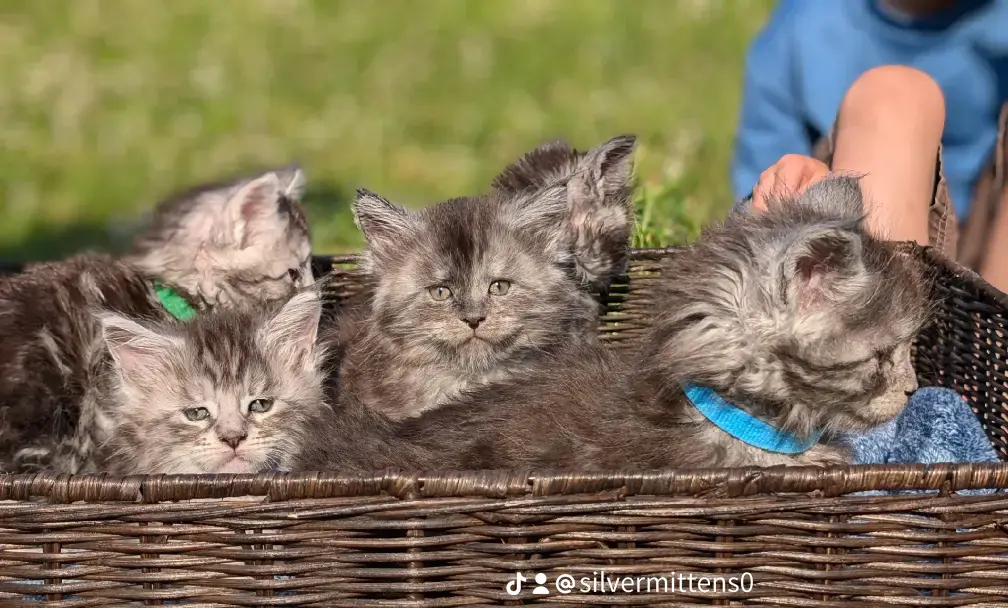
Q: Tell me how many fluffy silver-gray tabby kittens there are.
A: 5